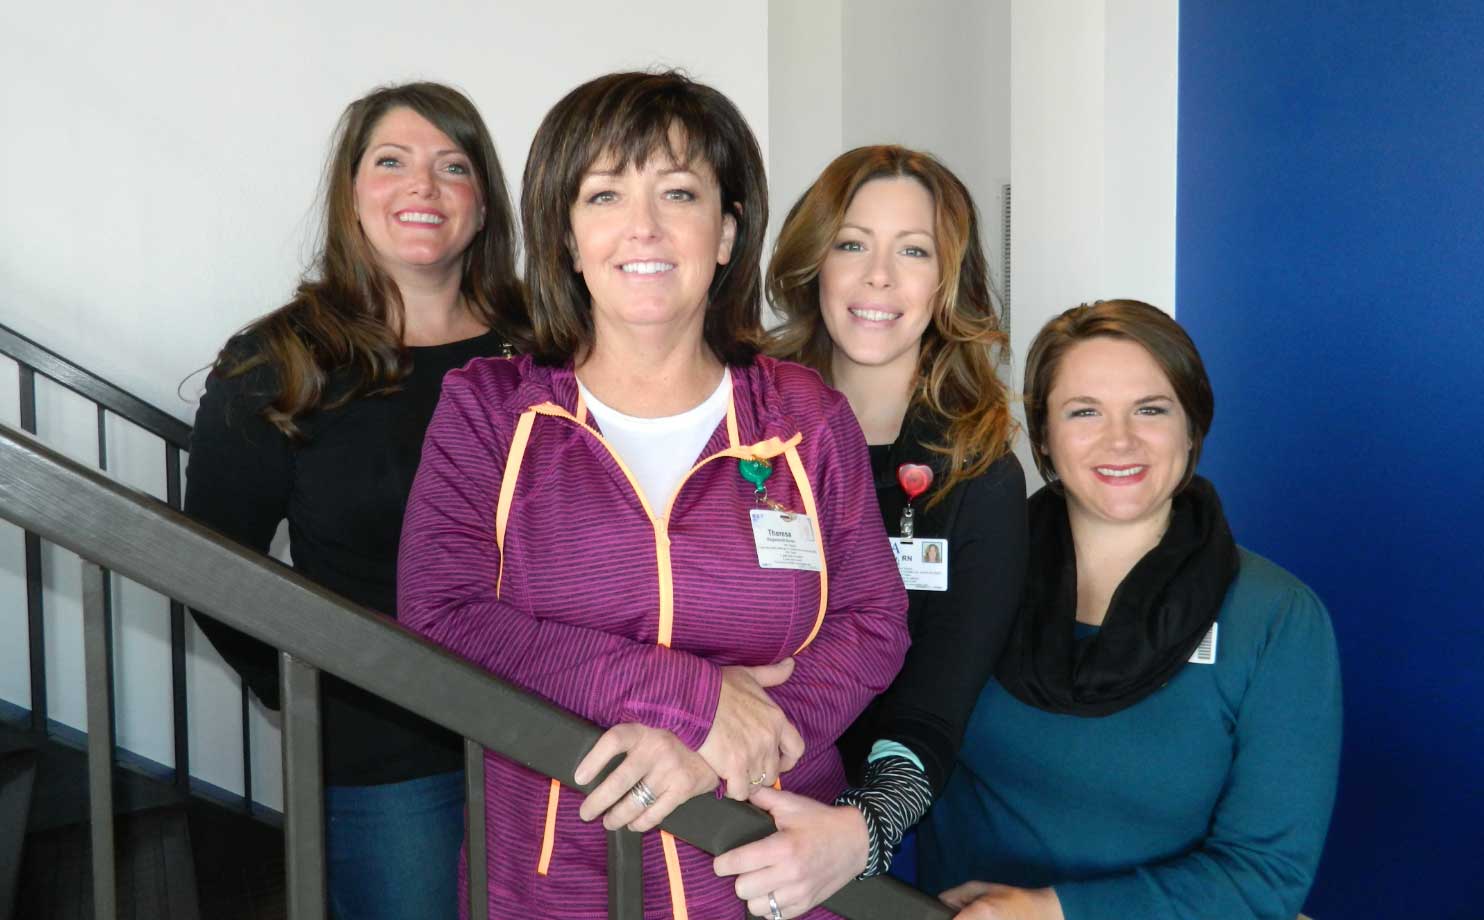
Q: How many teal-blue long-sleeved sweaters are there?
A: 1